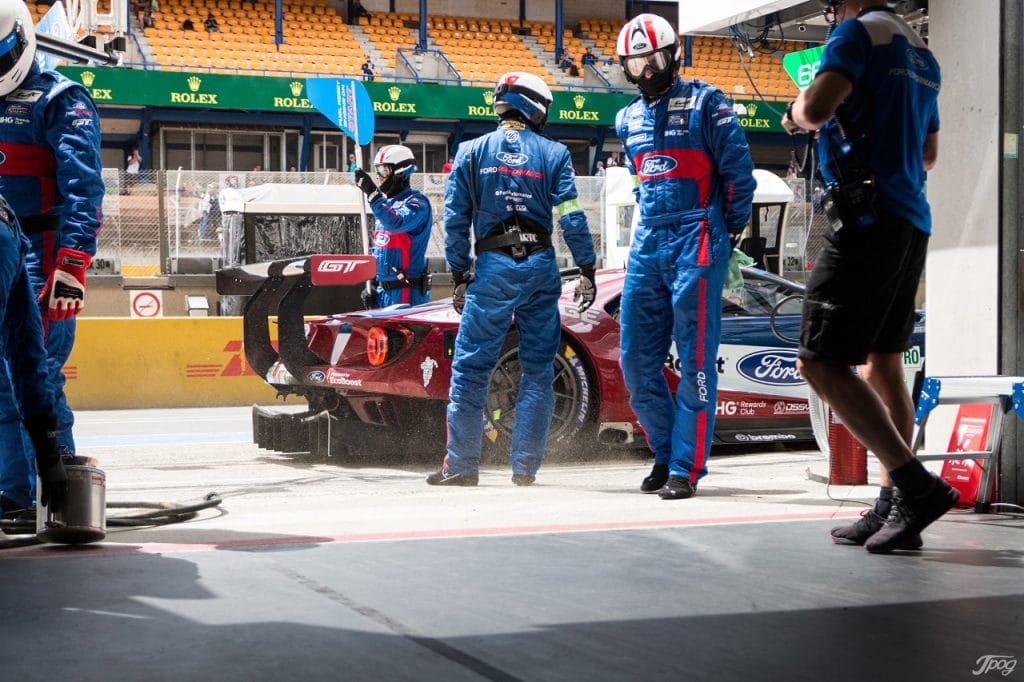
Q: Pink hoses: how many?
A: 0